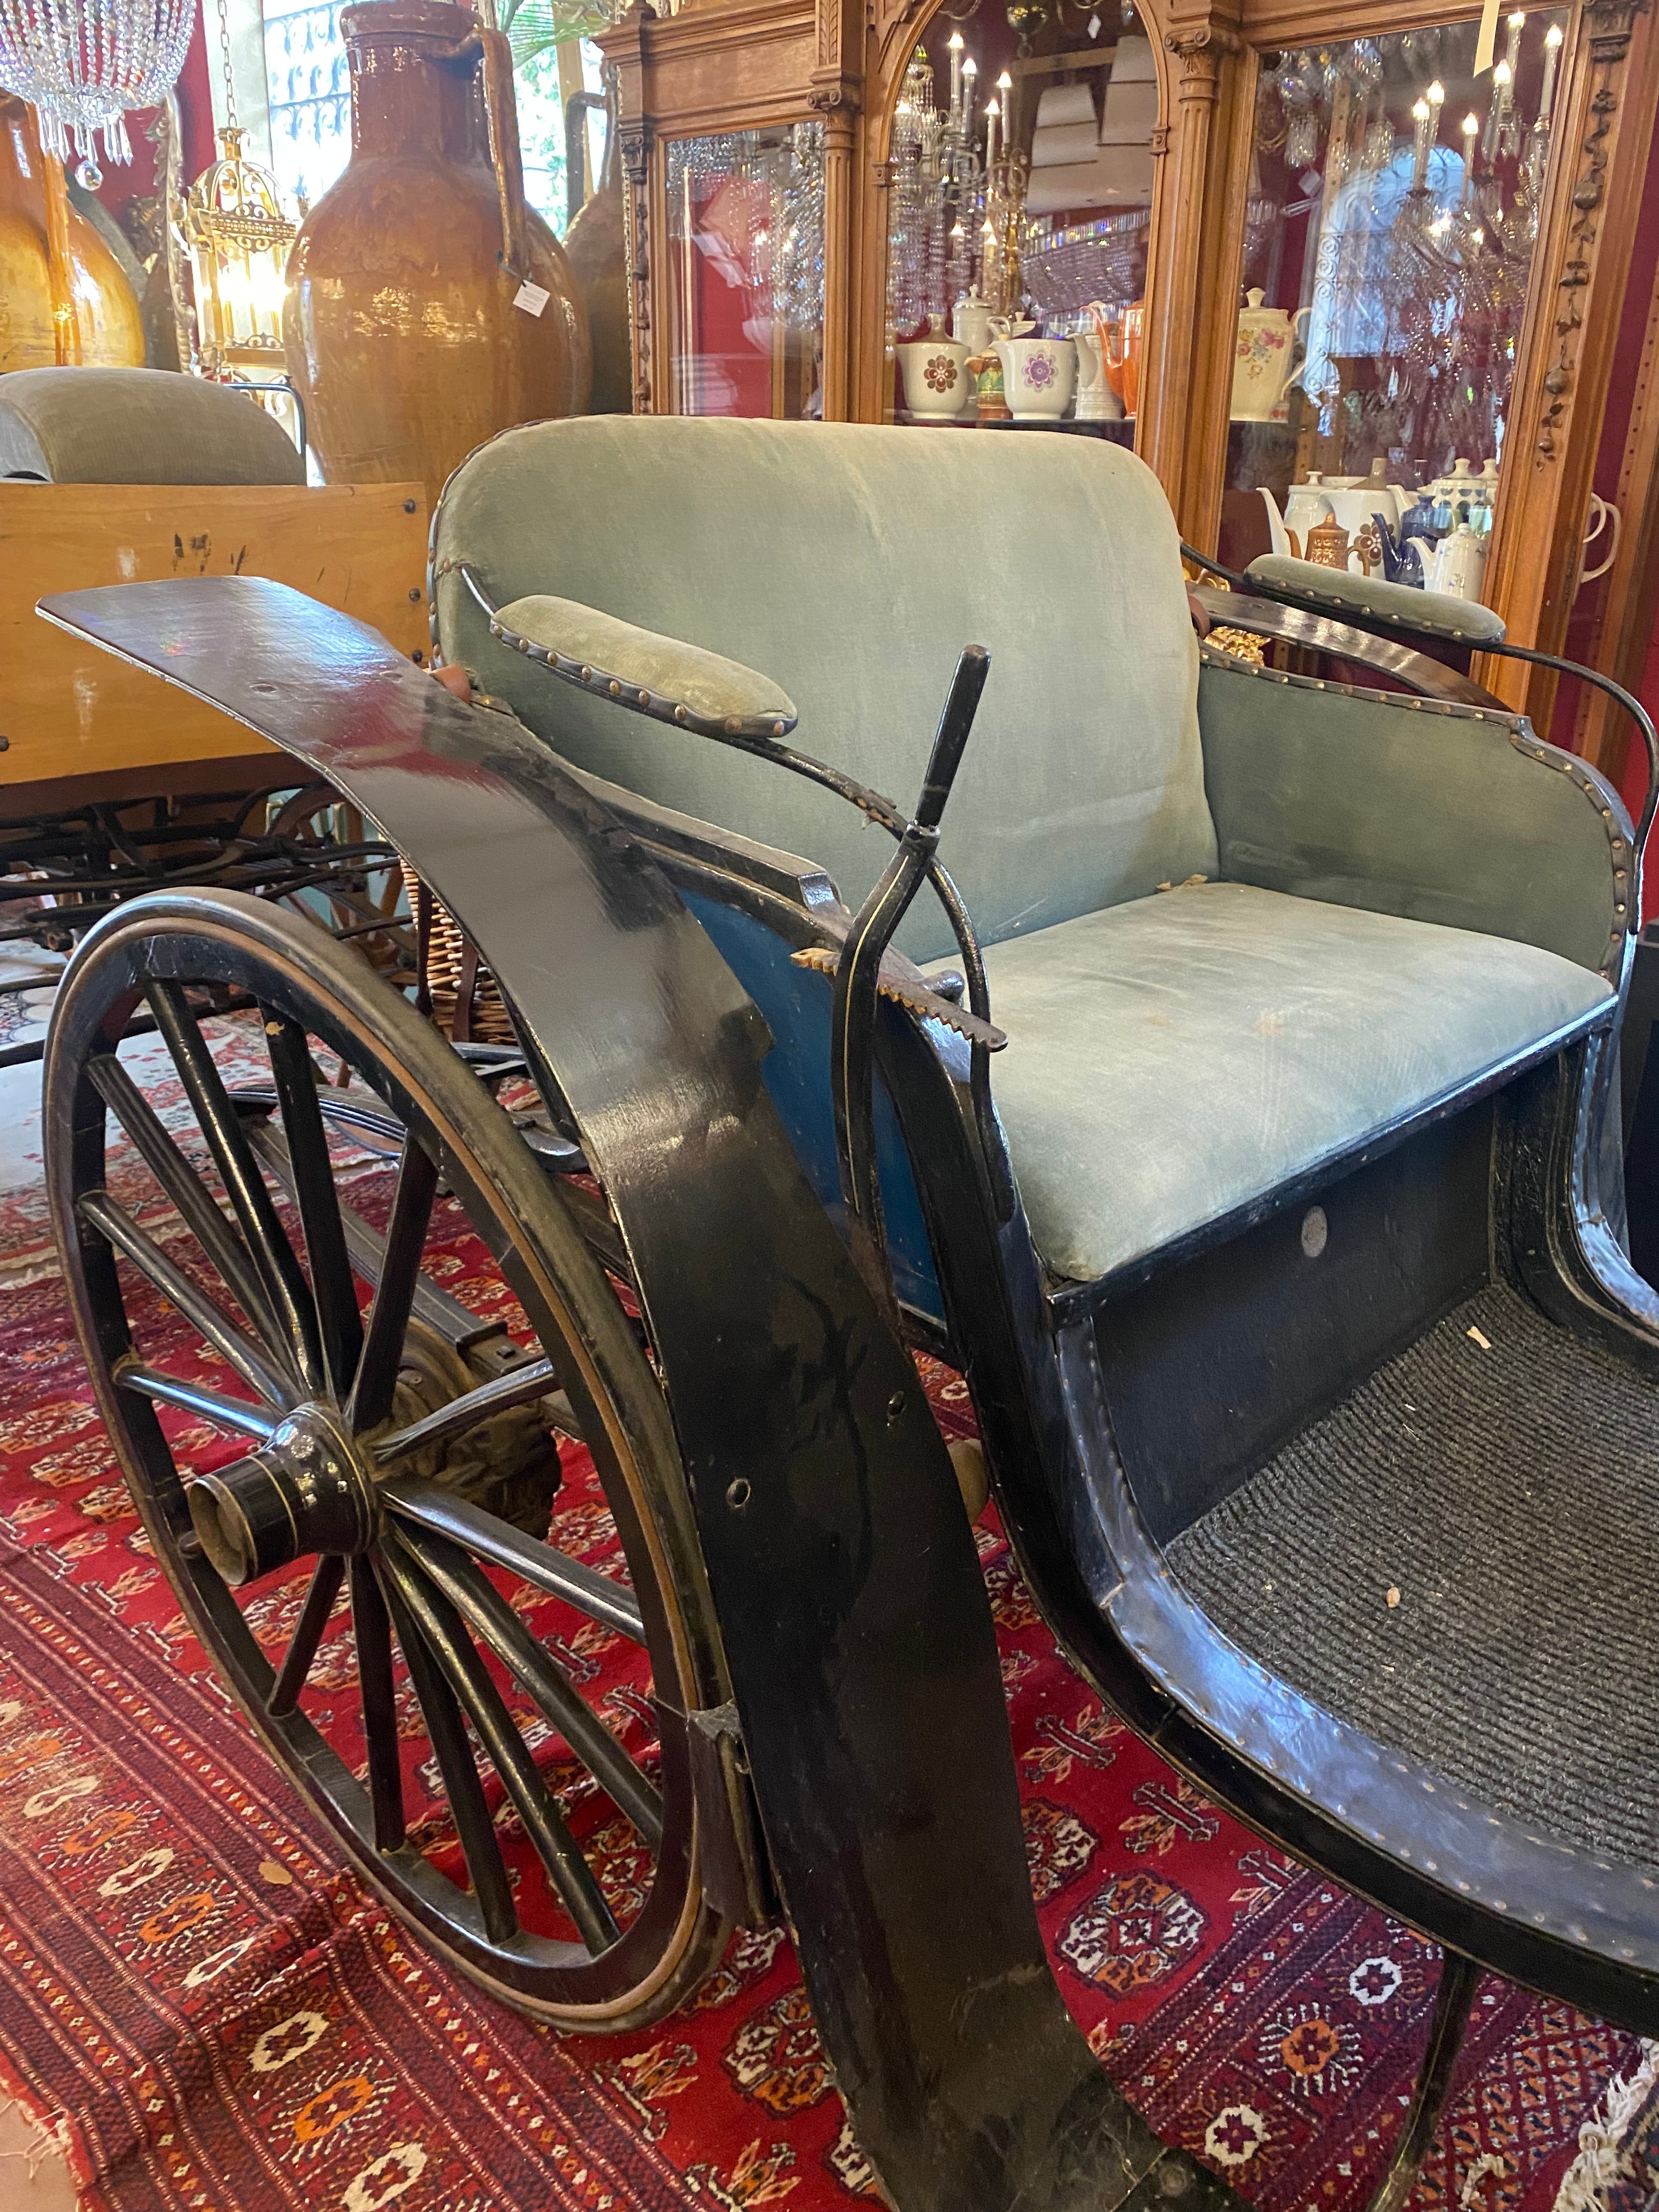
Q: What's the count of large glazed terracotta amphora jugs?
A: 3